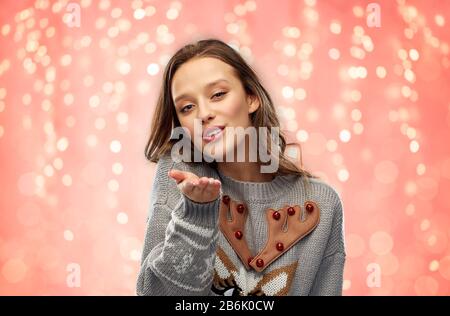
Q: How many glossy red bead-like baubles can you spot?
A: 9